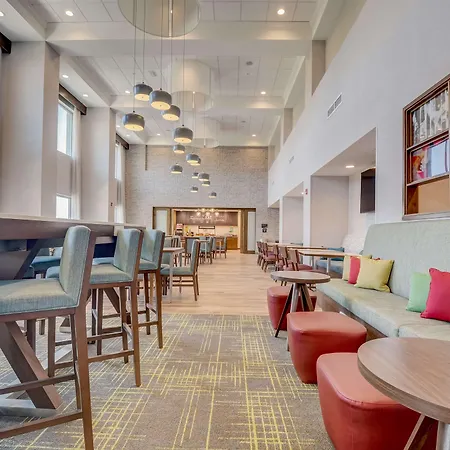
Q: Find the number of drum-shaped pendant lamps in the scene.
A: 14